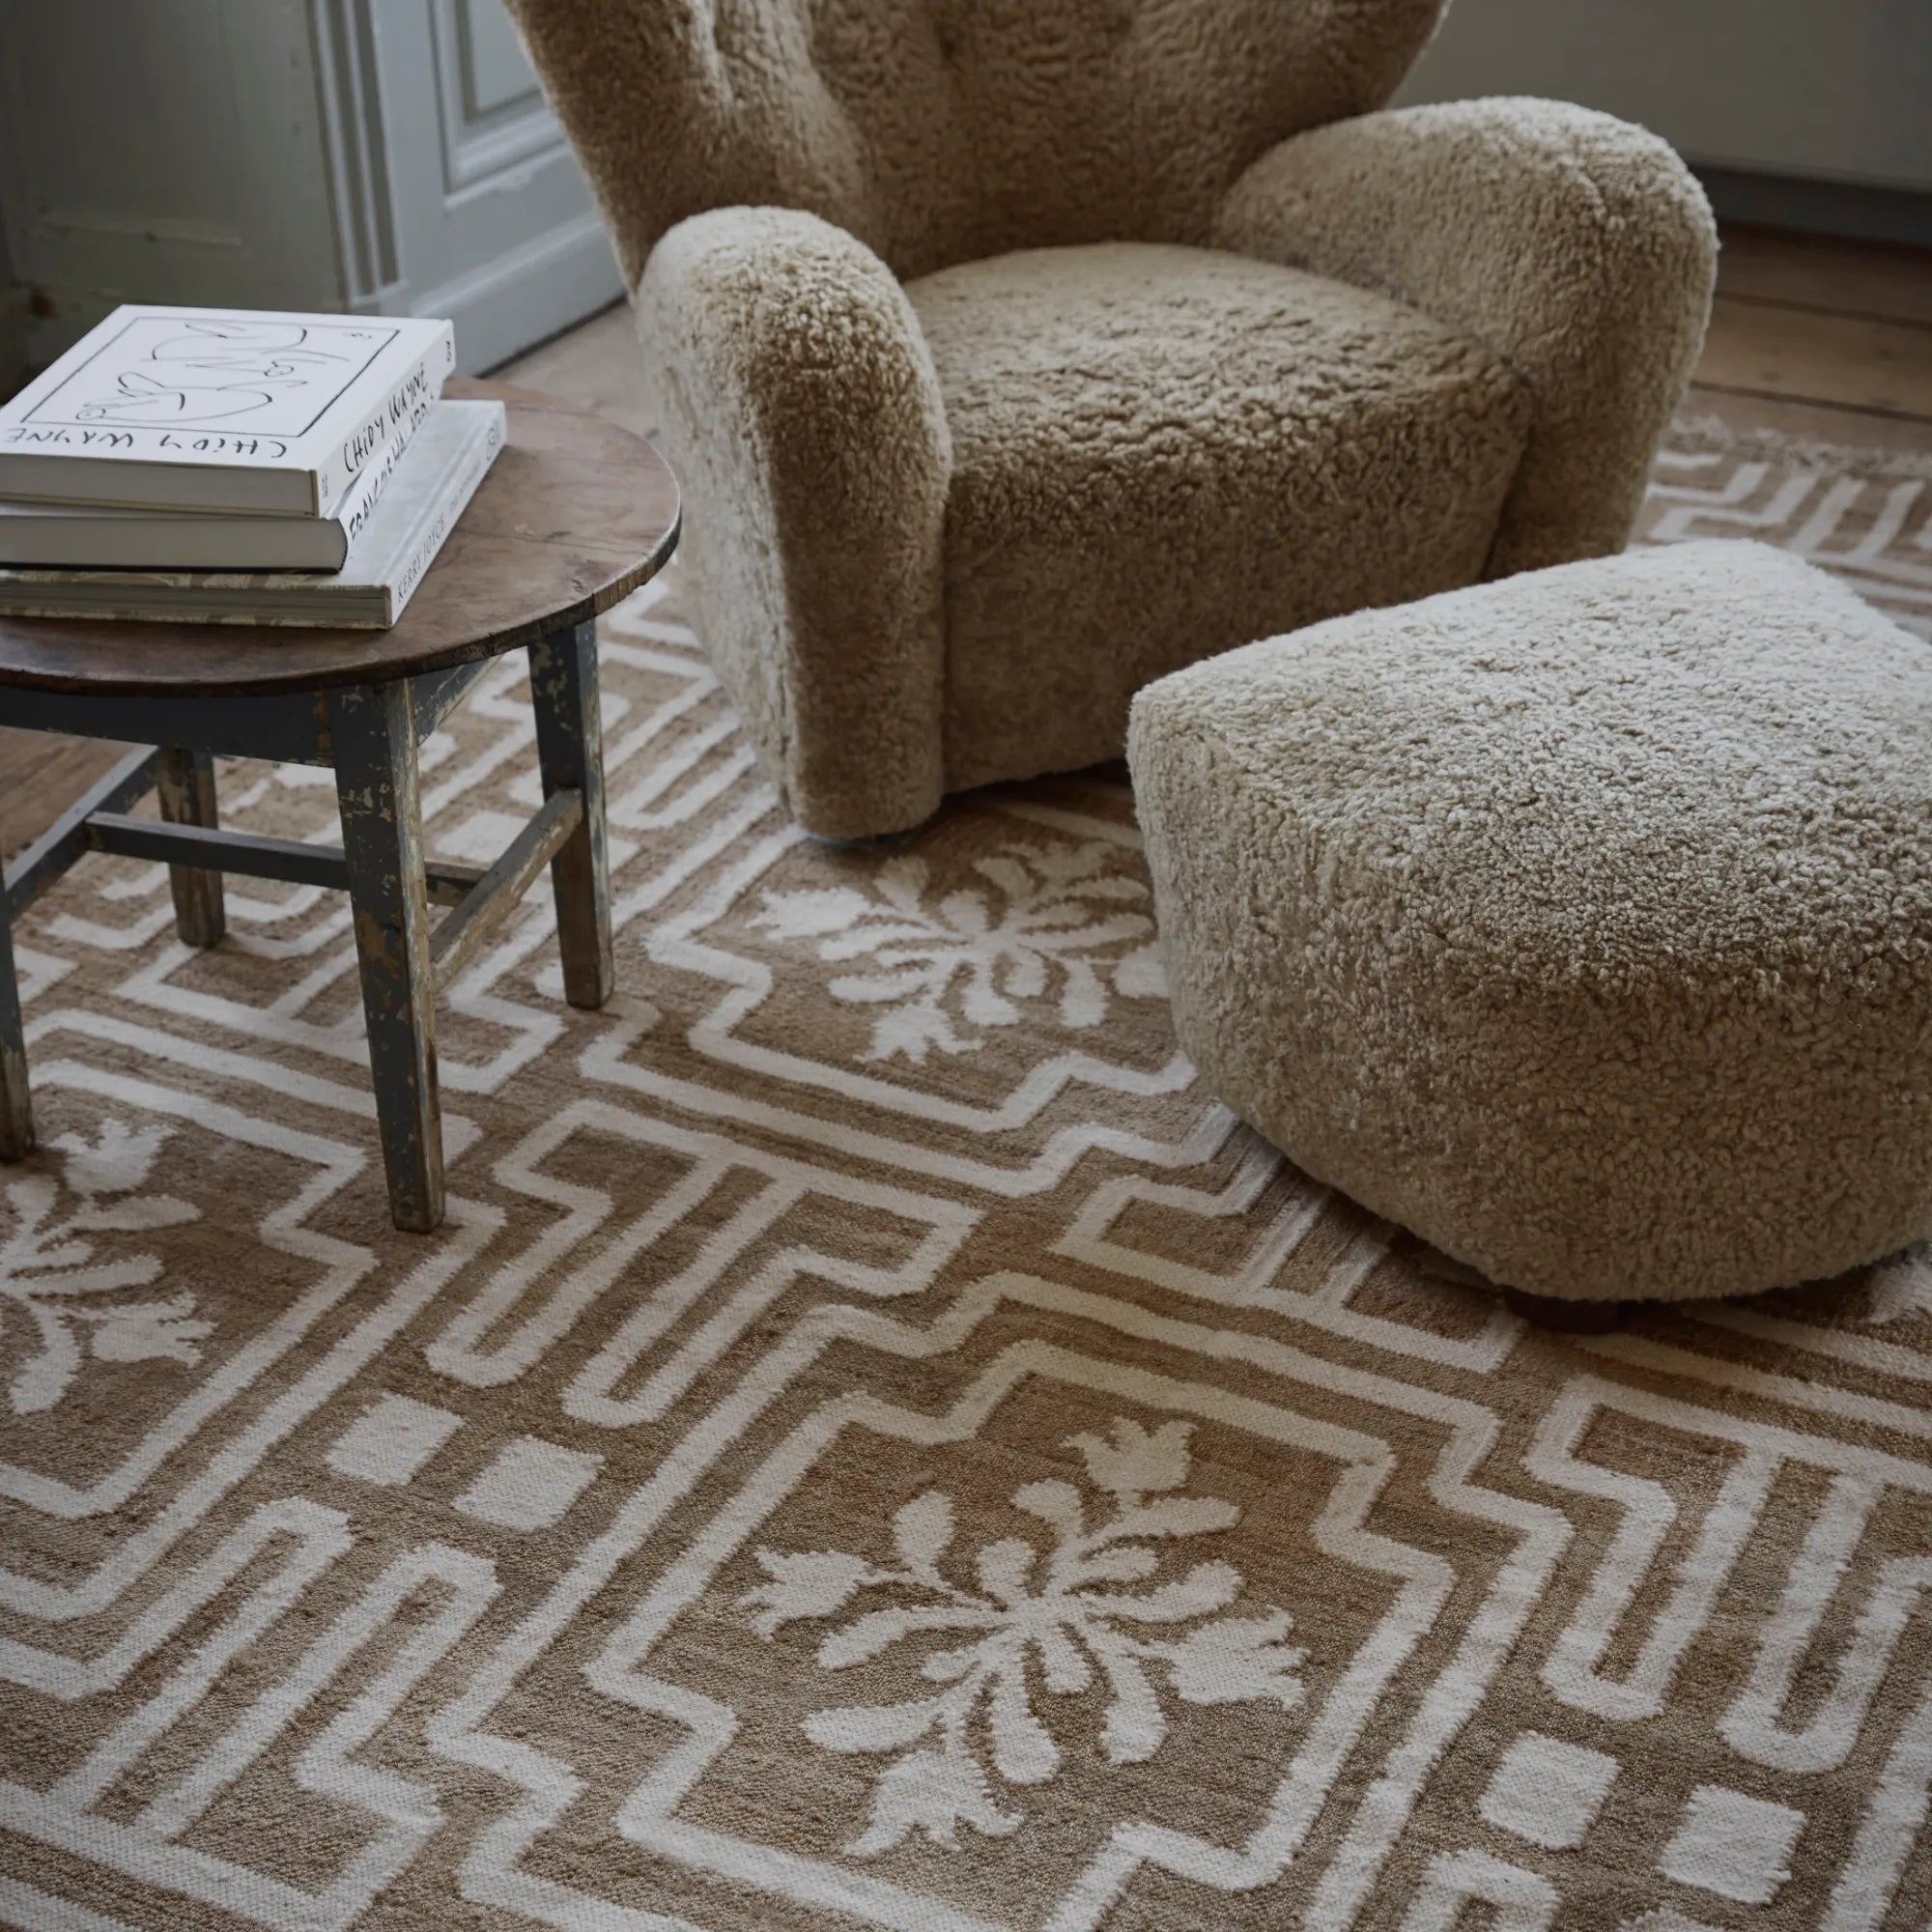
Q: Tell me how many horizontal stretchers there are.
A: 3